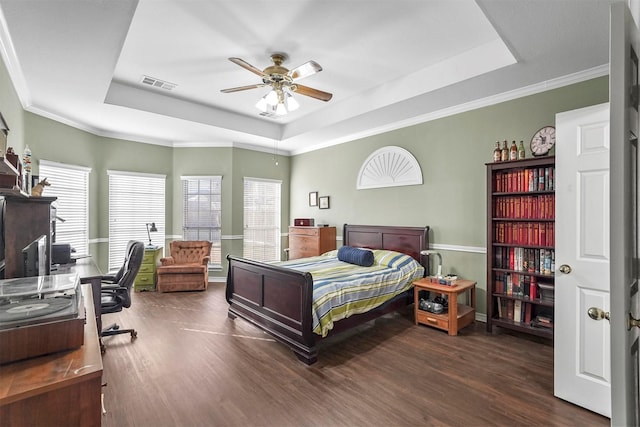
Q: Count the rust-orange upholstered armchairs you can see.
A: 1